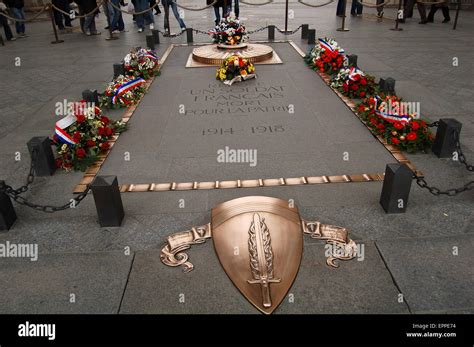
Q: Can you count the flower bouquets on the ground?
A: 8